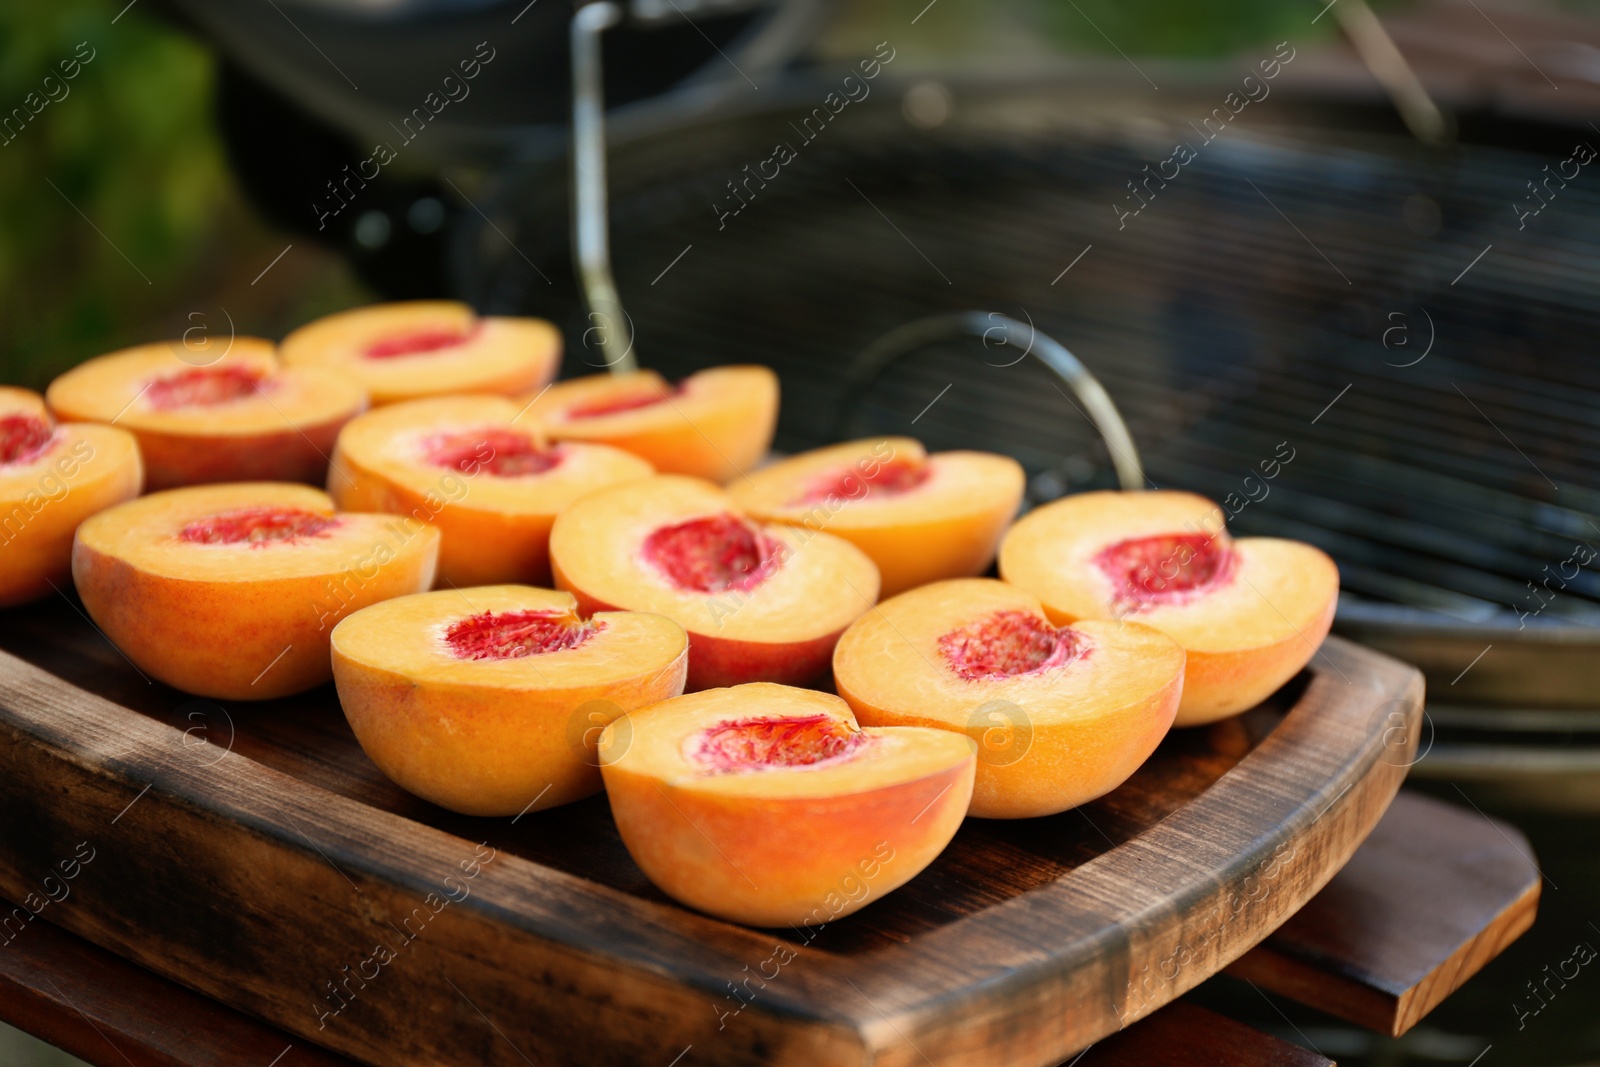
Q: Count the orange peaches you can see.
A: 12